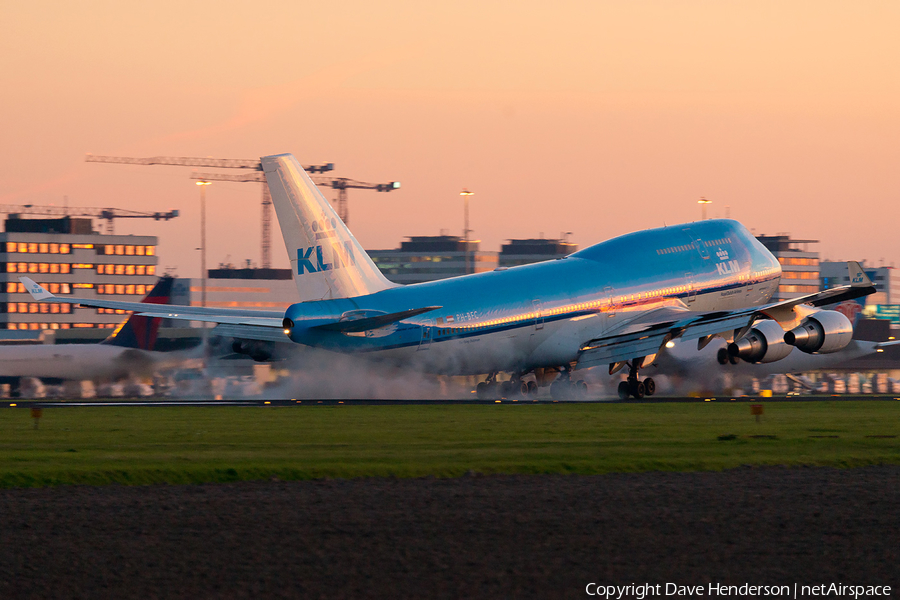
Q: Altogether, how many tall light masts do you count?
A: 3